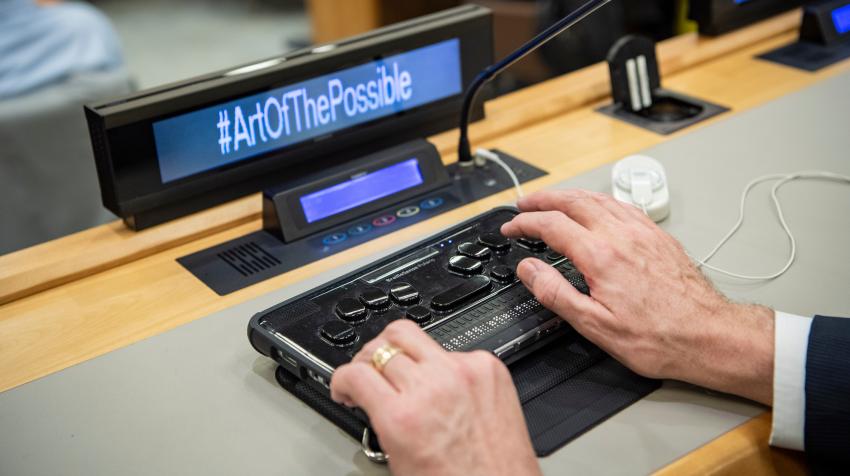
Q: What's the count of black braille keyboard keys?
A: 11